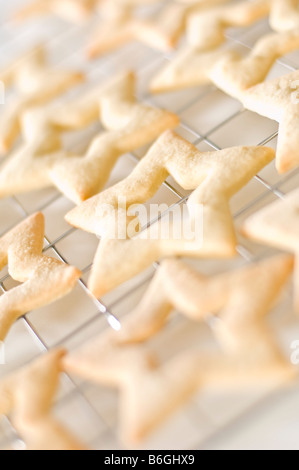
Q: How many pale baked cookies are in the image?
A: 11